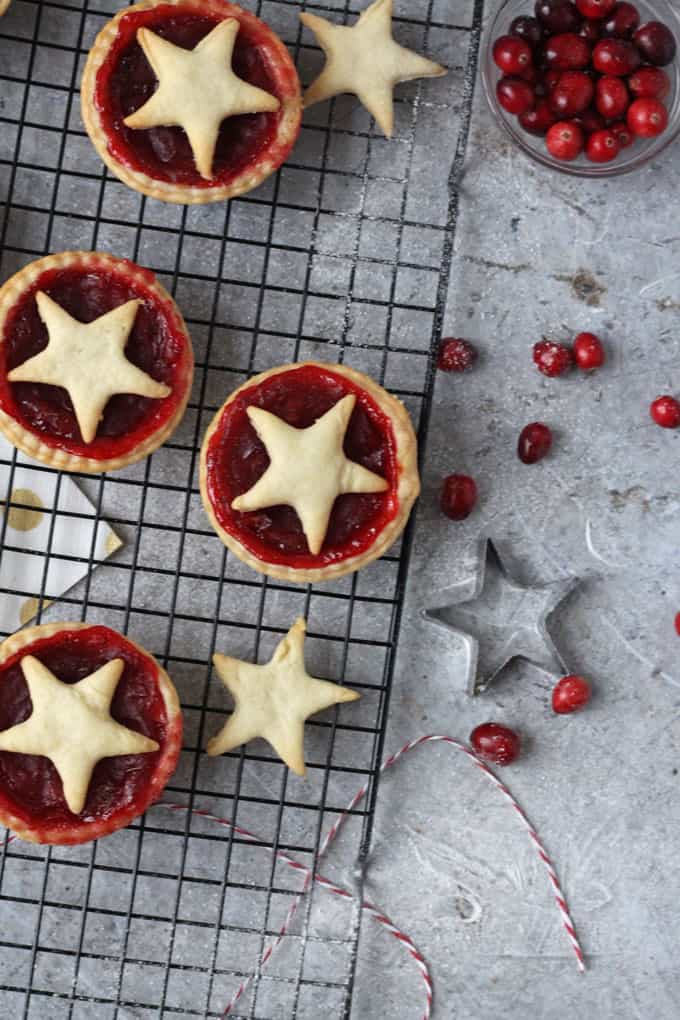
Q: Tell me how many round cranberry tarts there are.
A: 4